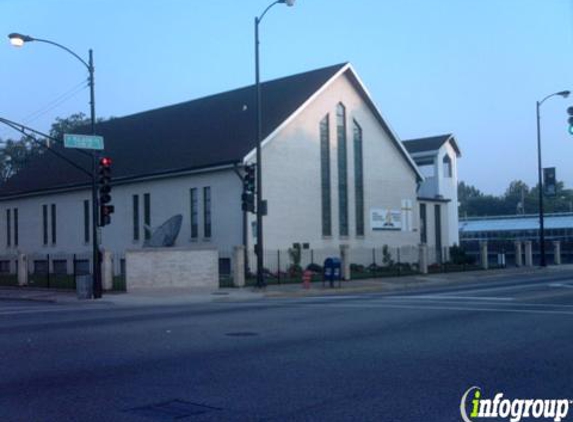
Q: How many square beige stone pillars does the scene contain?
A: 9